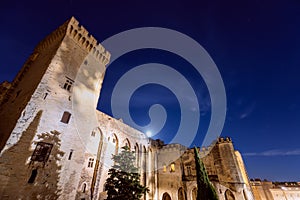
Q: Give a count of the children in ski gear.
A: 0